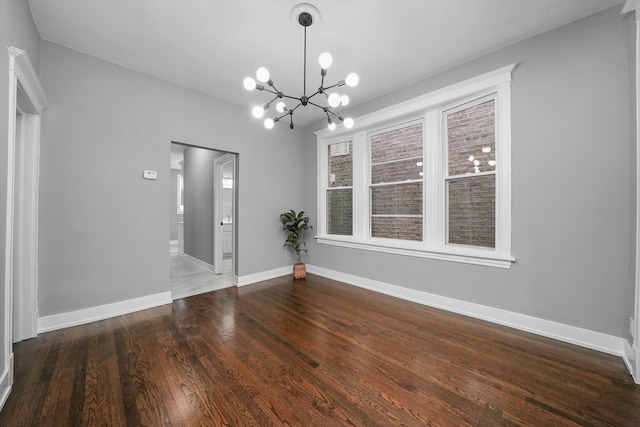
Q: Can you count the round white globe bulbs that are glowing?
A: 11